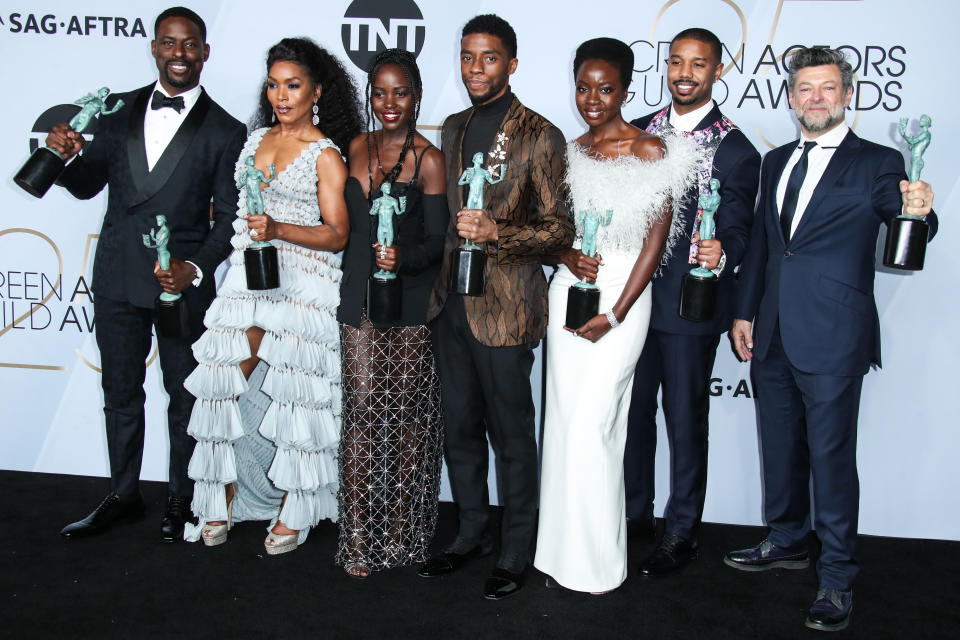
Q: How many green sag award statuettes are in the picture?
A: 8